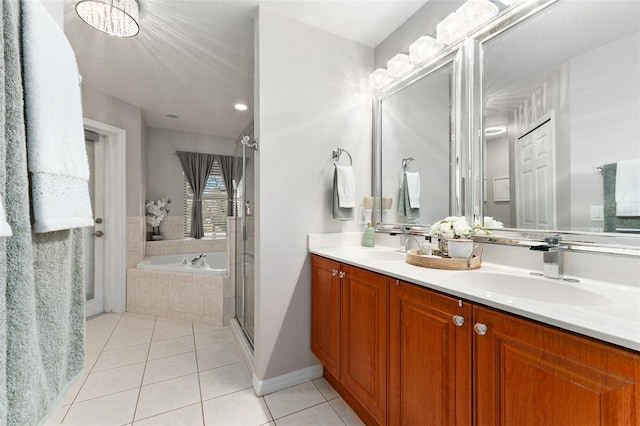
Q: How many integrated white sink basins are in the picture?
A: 2